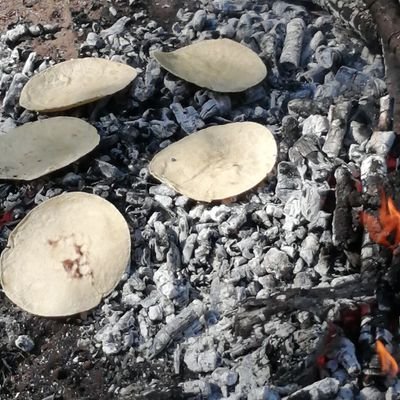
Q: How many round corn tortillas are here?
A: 5